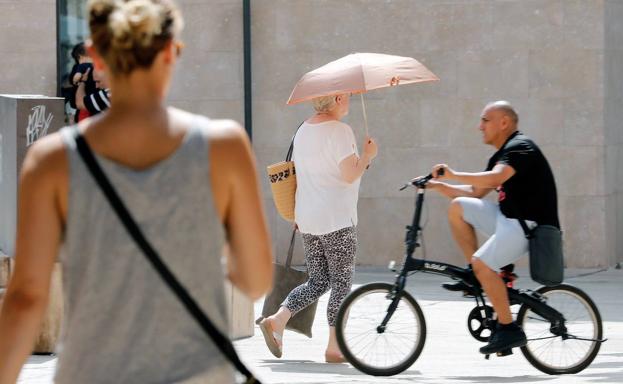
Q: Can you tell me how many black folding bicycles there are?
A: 1